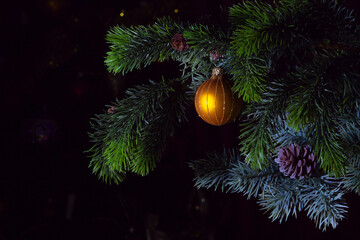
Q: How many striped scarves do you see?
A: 0